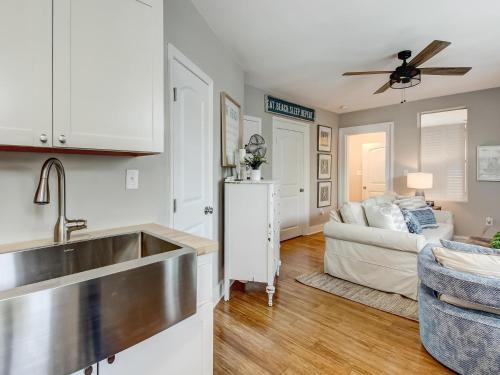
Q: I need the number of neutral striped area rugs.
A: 1